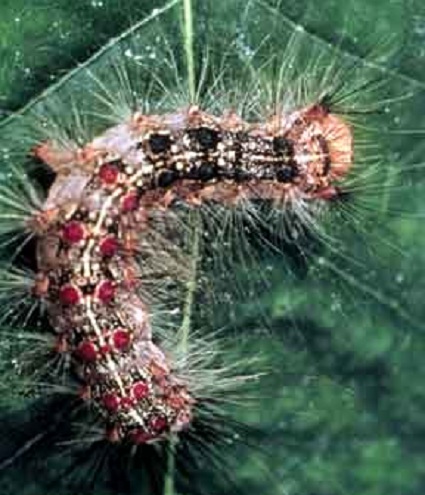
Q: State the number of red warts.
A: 12